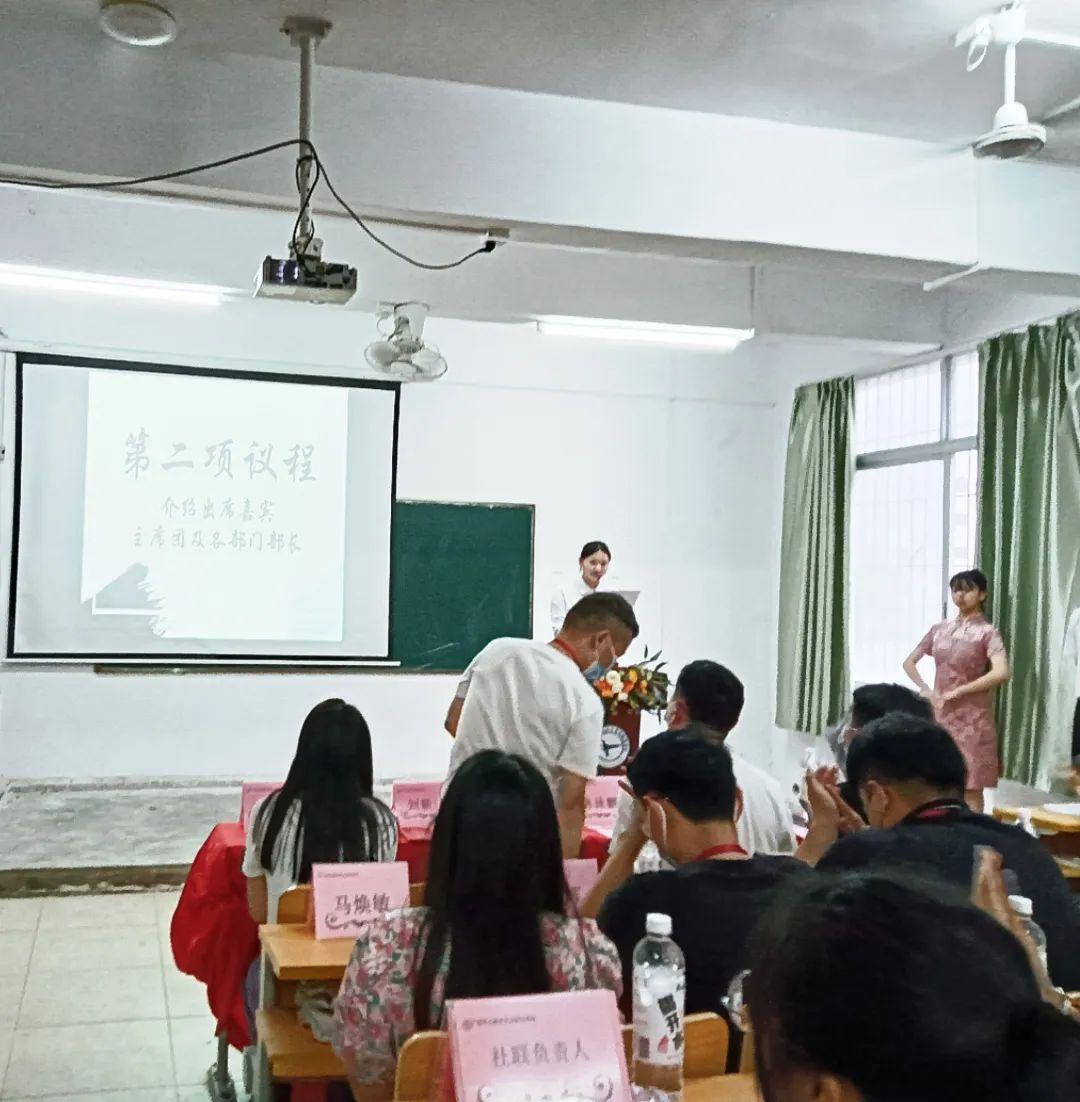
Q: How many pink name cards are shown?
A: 6